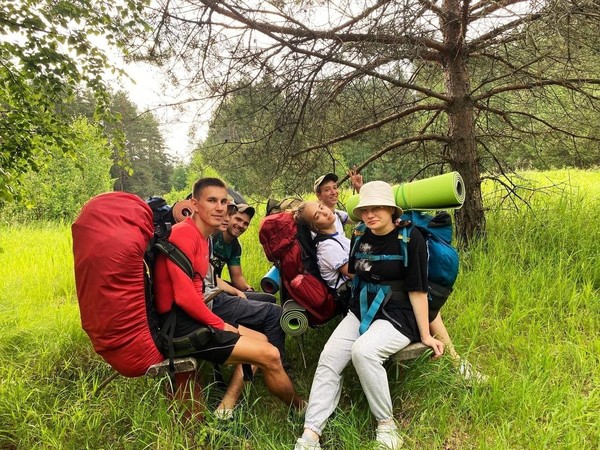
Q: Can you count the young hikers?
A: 6